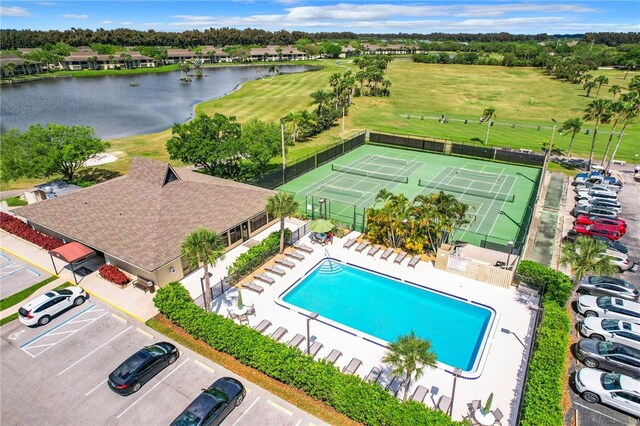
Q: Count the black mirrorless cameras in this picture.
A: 0